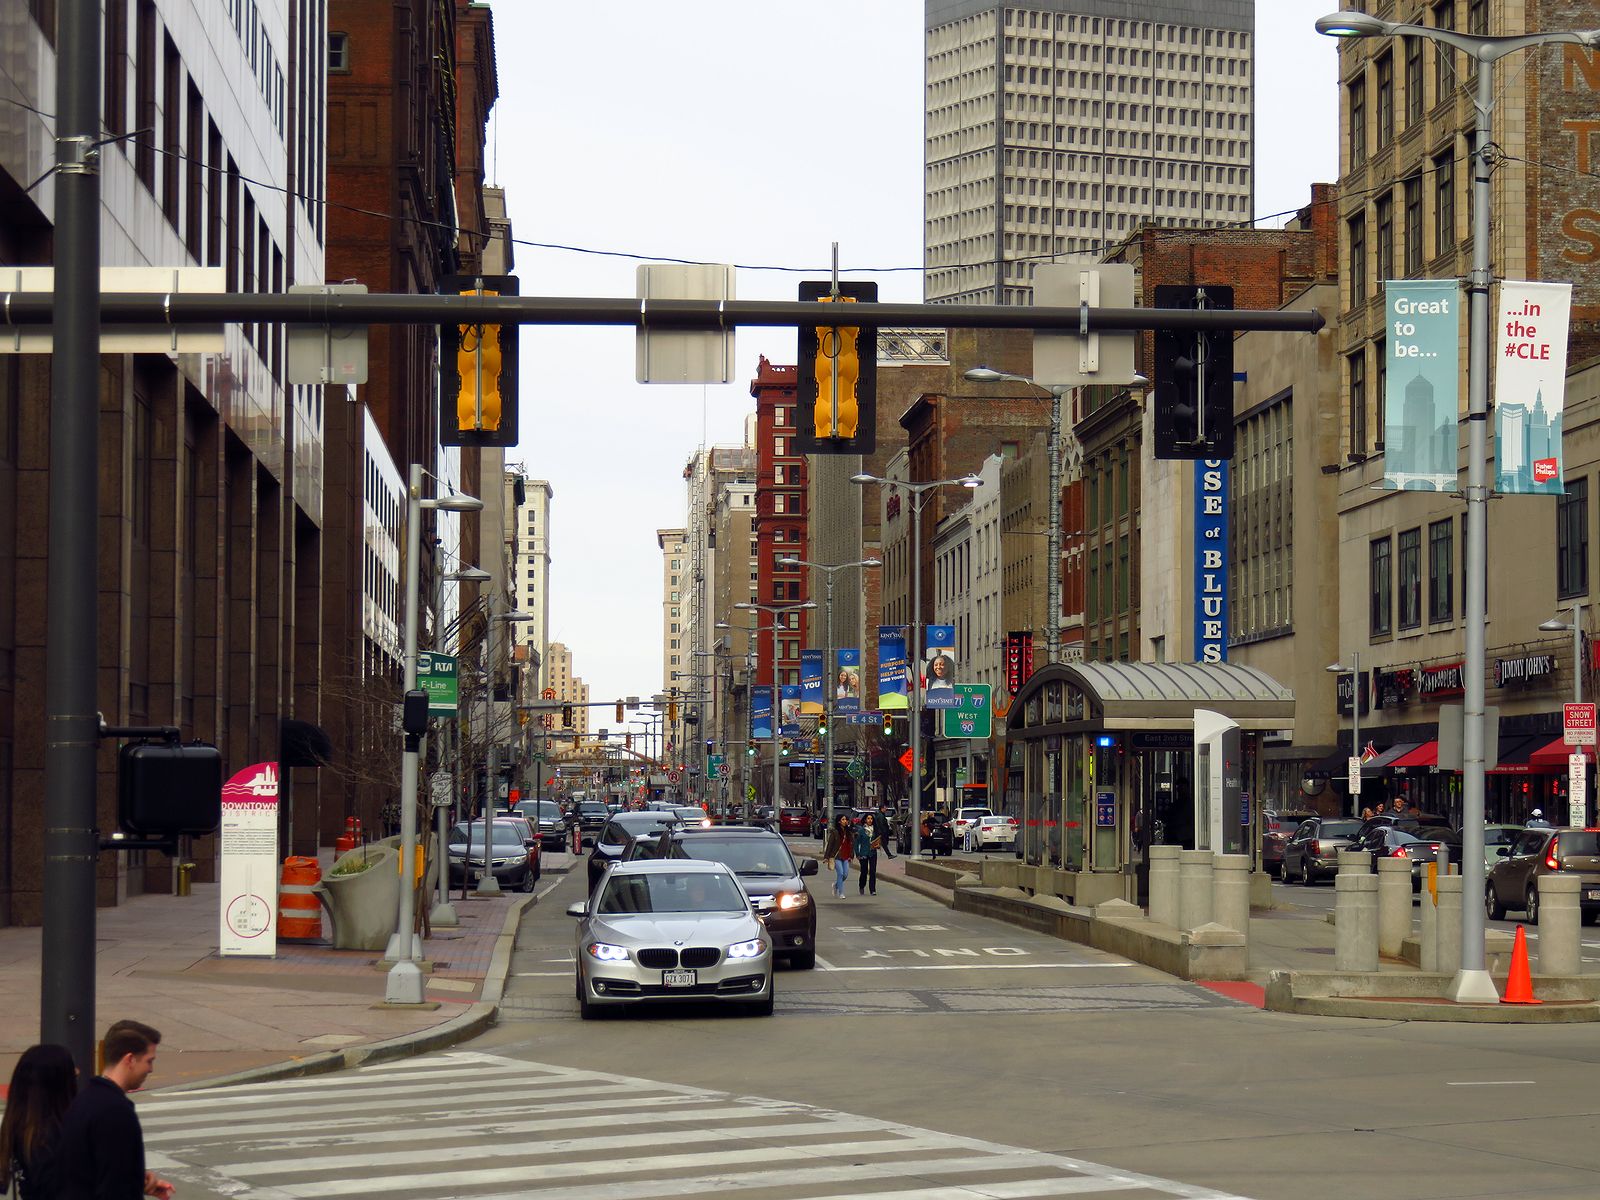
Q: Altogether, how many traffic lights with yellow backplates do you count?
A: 2